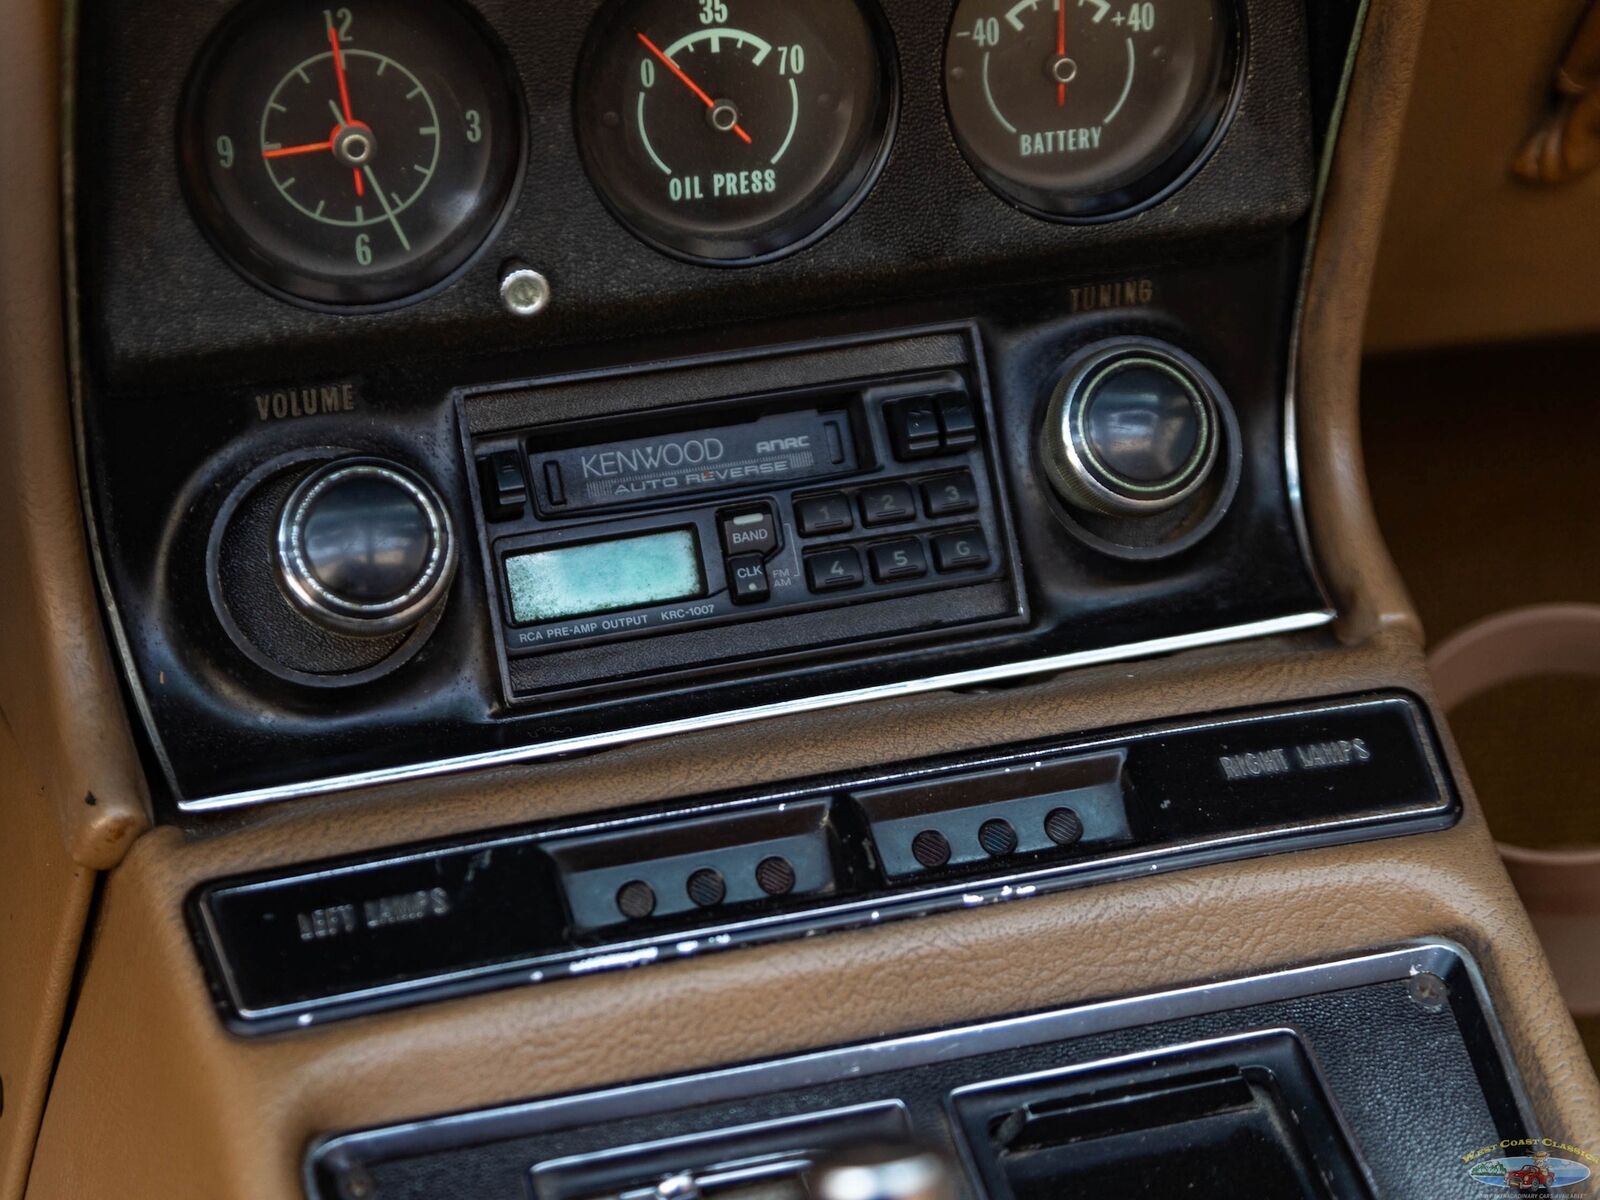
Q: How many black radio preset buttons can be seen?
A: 6